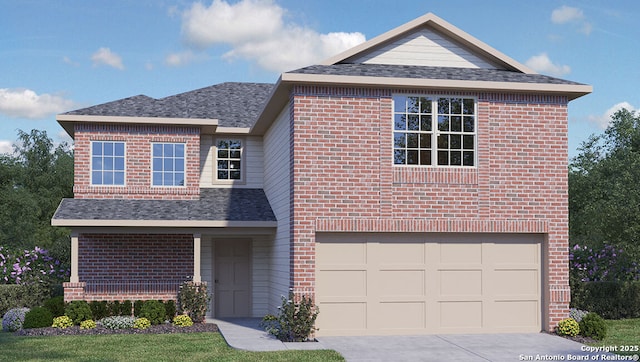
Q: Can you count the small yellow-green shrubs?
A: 5